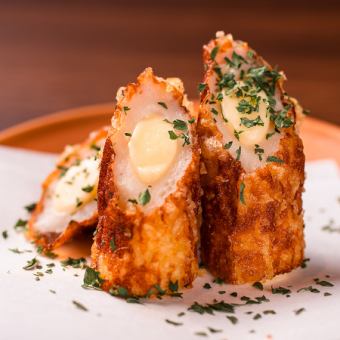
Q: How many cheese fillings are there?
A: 3